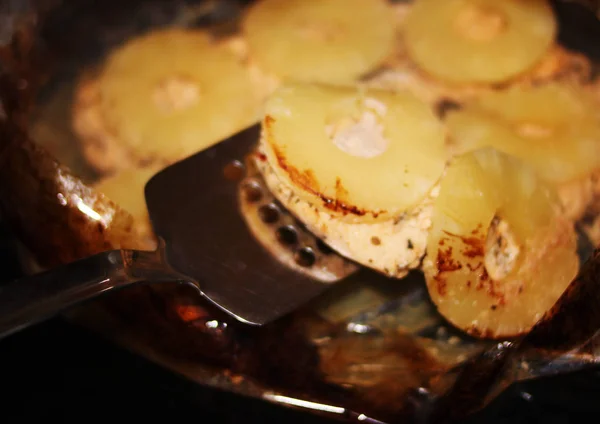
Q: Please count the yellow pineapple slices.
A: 7